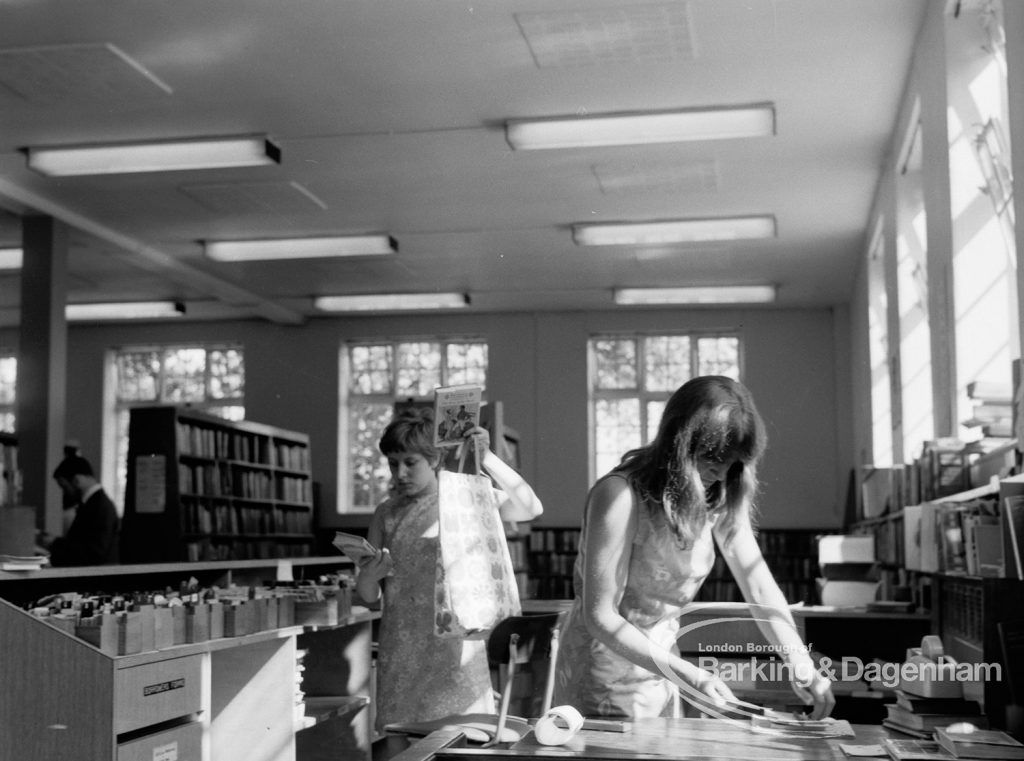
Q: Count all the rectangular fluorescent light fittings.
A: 8